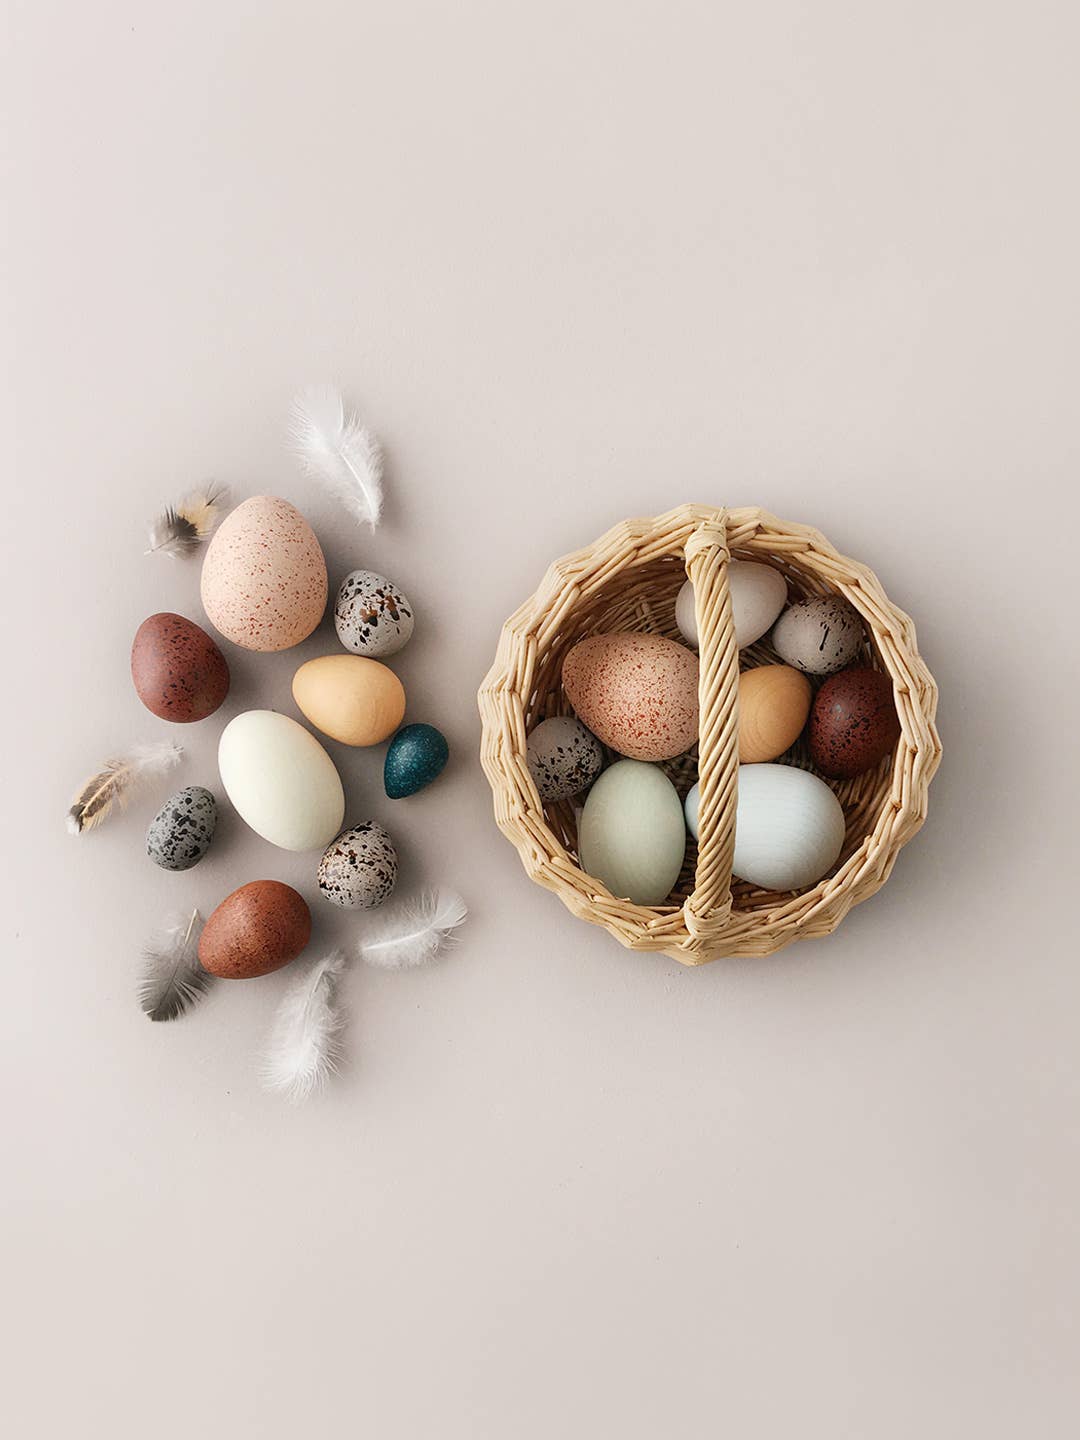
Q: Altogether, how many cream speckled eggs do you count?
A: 2